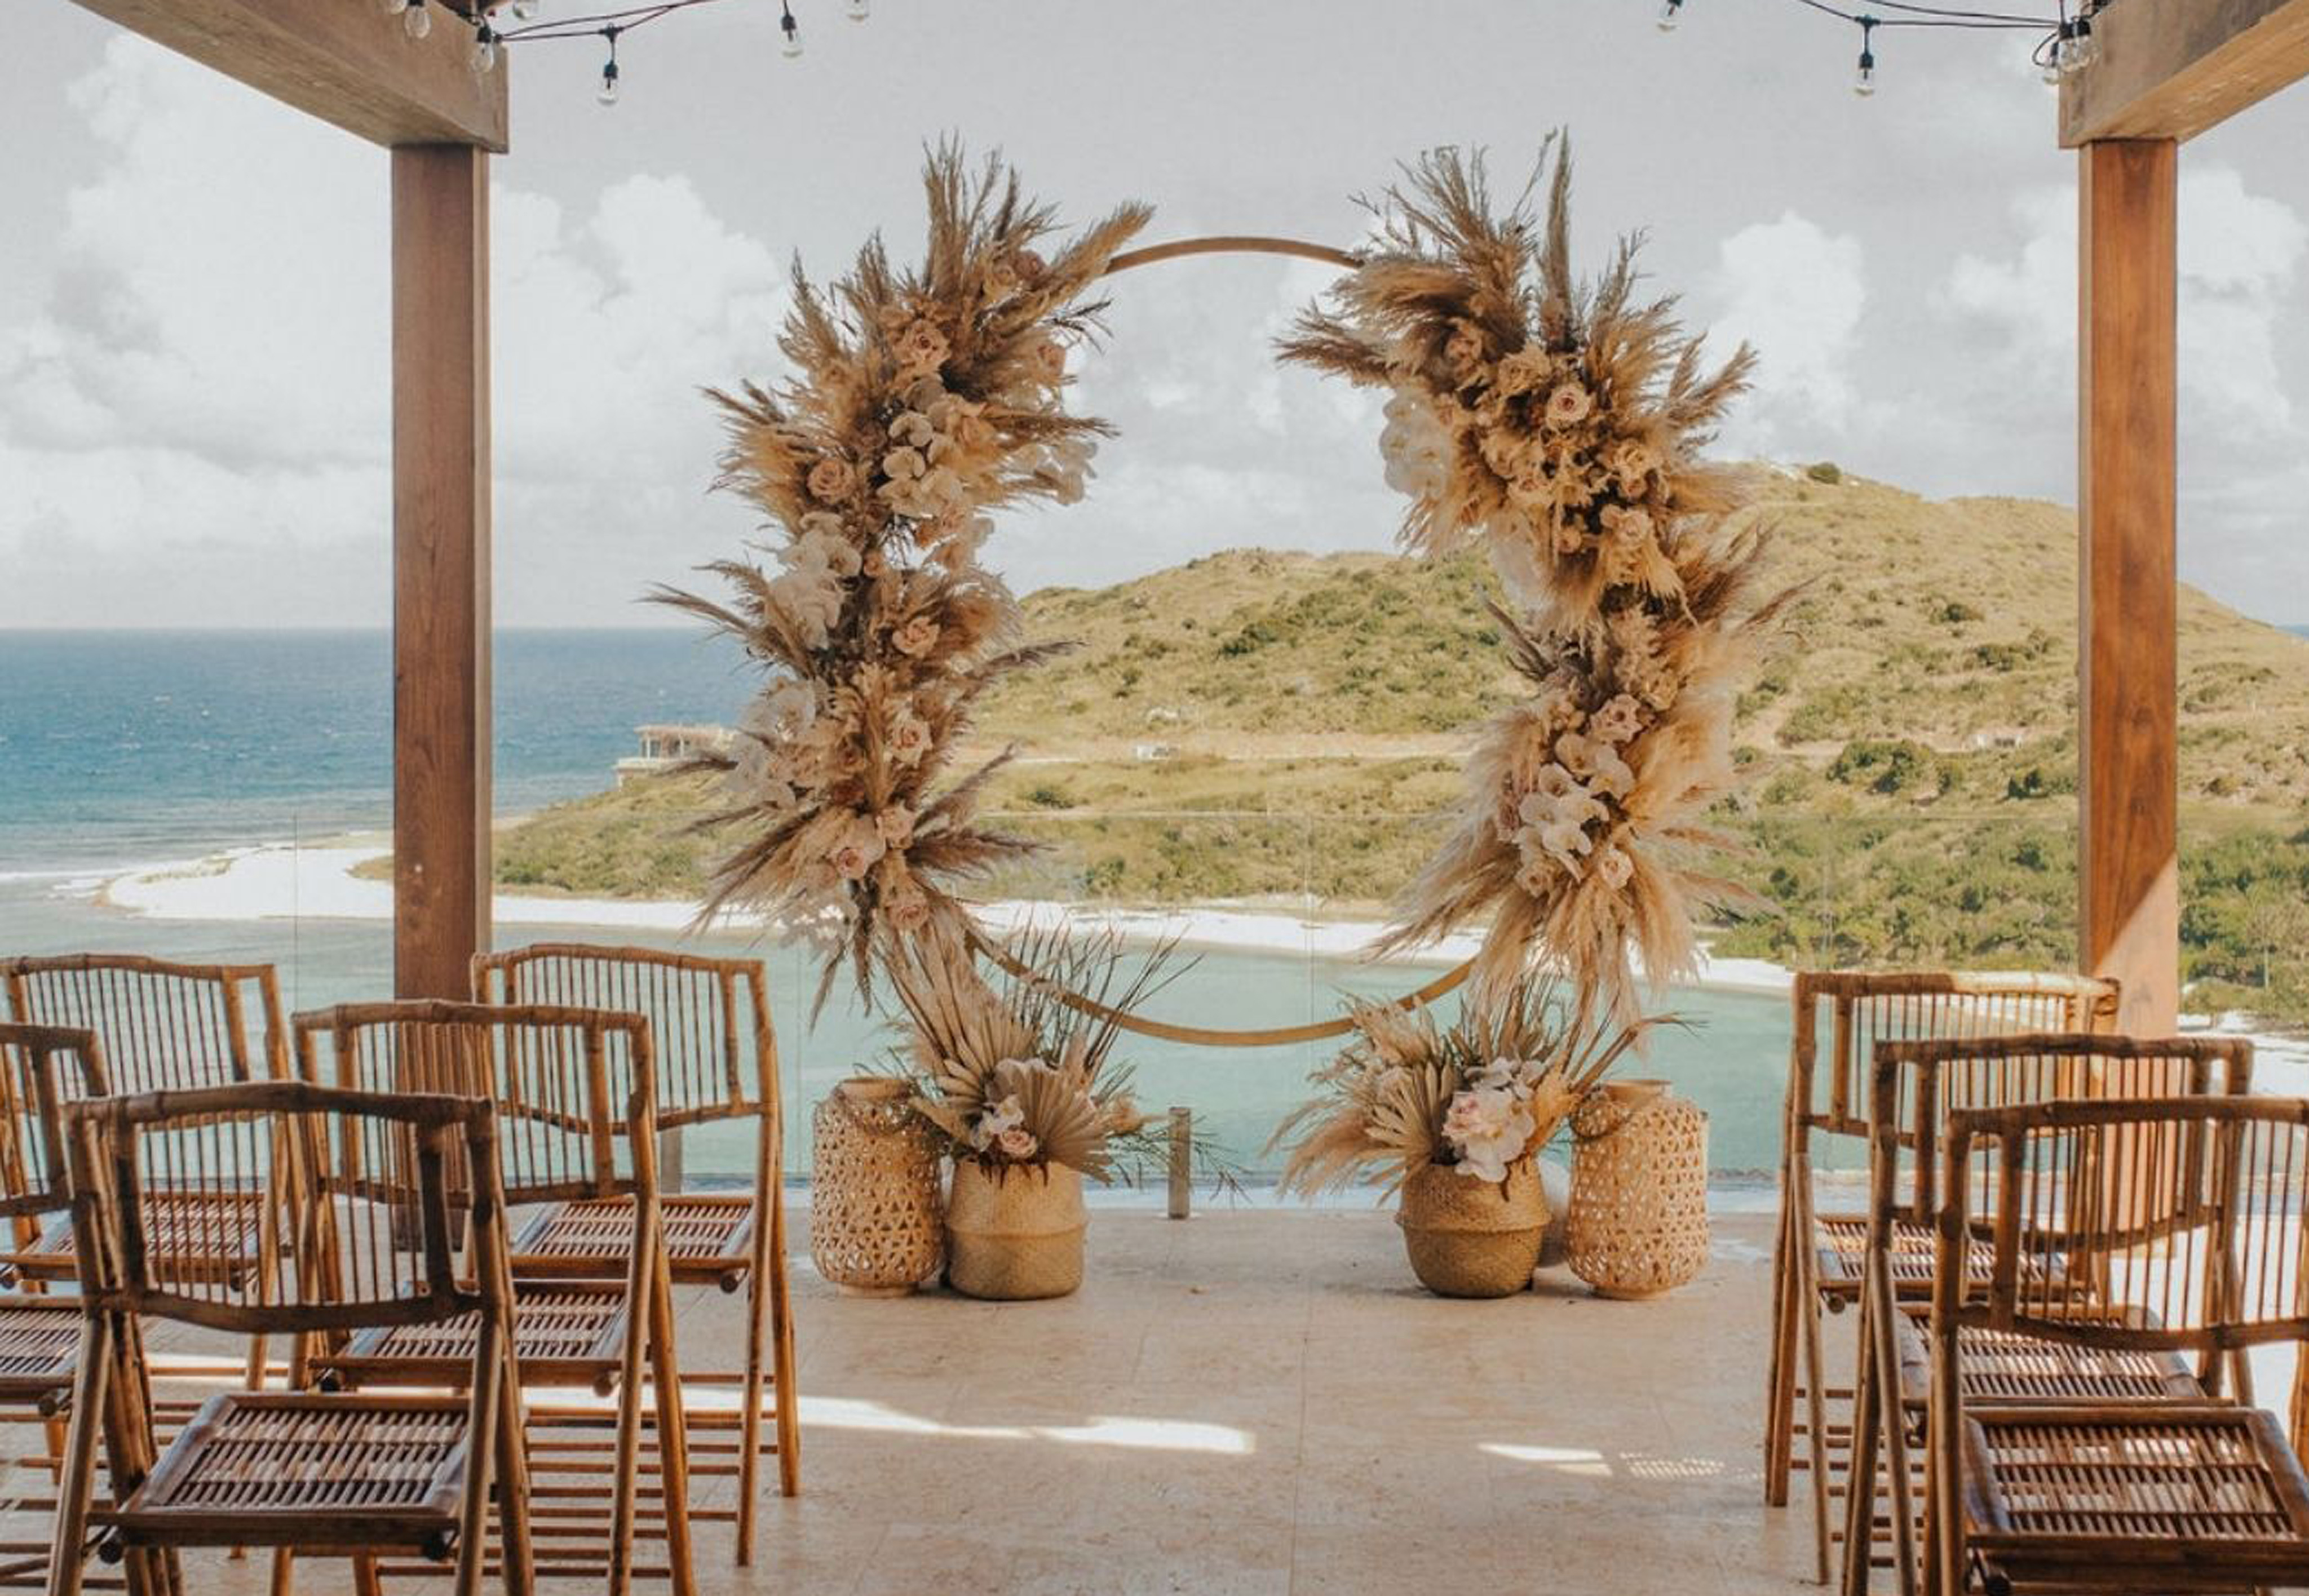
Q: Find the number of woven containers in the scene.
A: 4